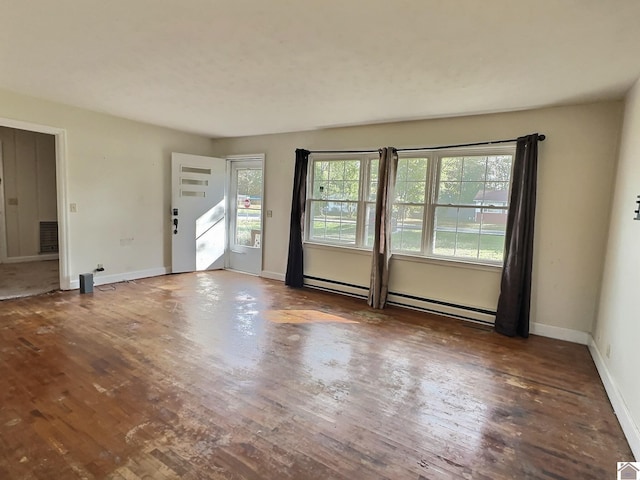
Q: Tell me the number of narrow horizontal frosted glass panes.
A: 3